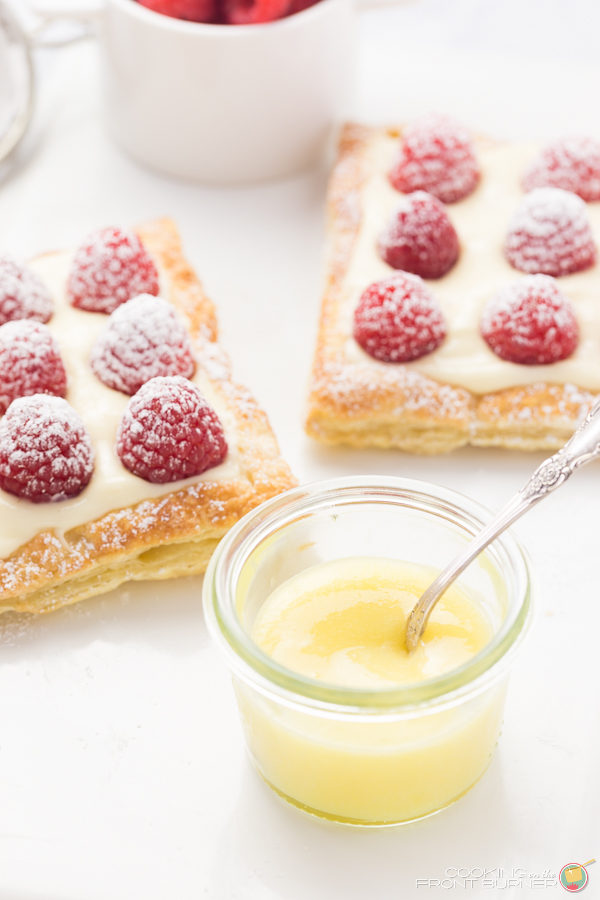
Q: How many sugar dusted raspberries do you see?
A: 12